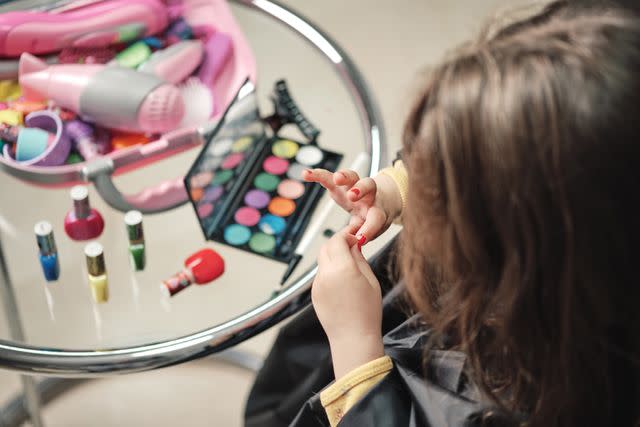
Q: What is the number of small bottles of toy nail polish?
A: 5